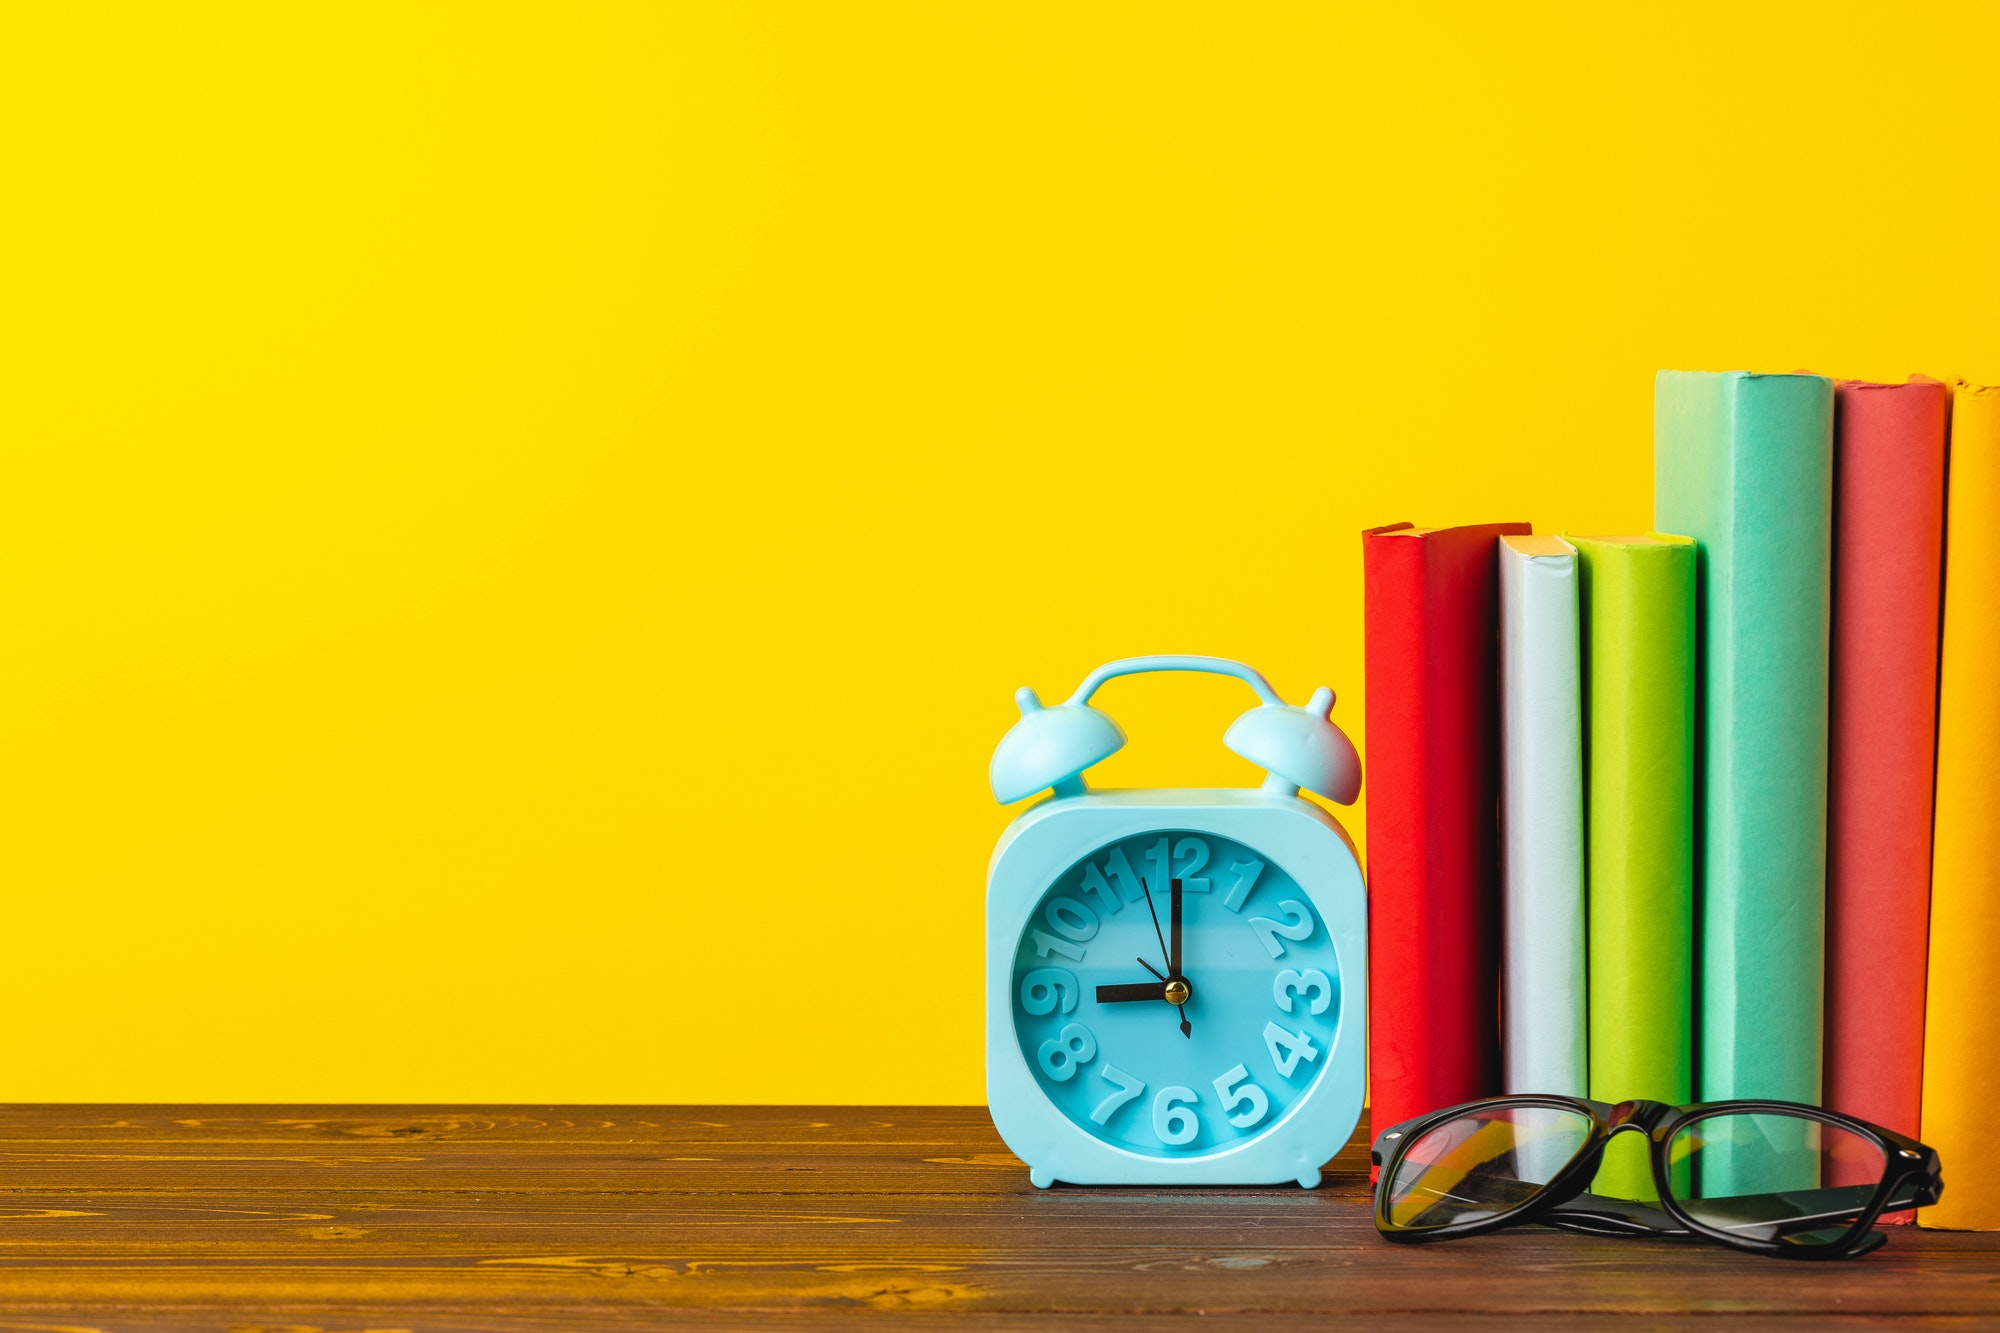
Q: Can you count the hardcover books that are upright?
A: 6